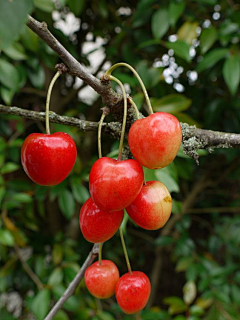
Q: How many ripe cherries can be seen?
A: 7